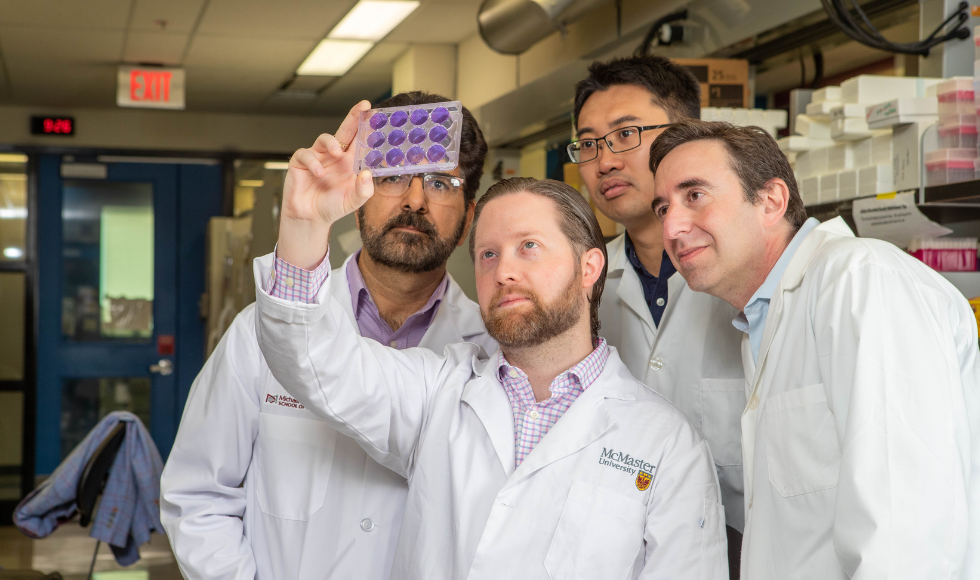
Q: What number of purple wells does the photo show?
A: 12